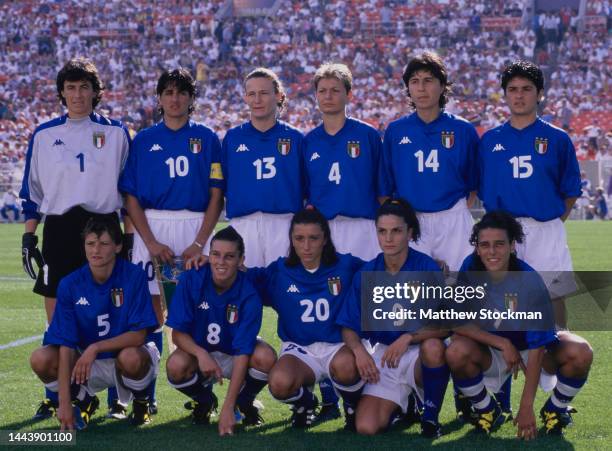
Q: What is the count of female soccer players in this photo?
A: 11